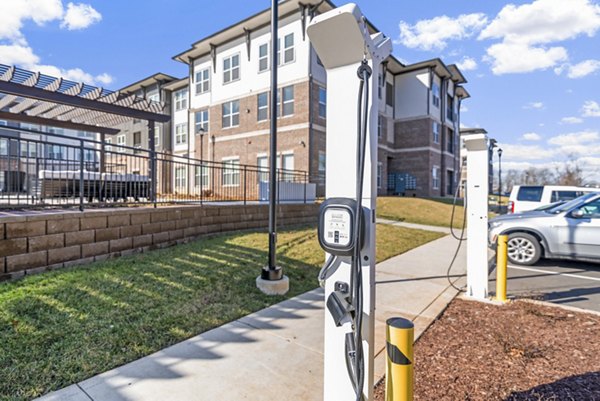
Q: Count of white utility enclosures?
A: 2